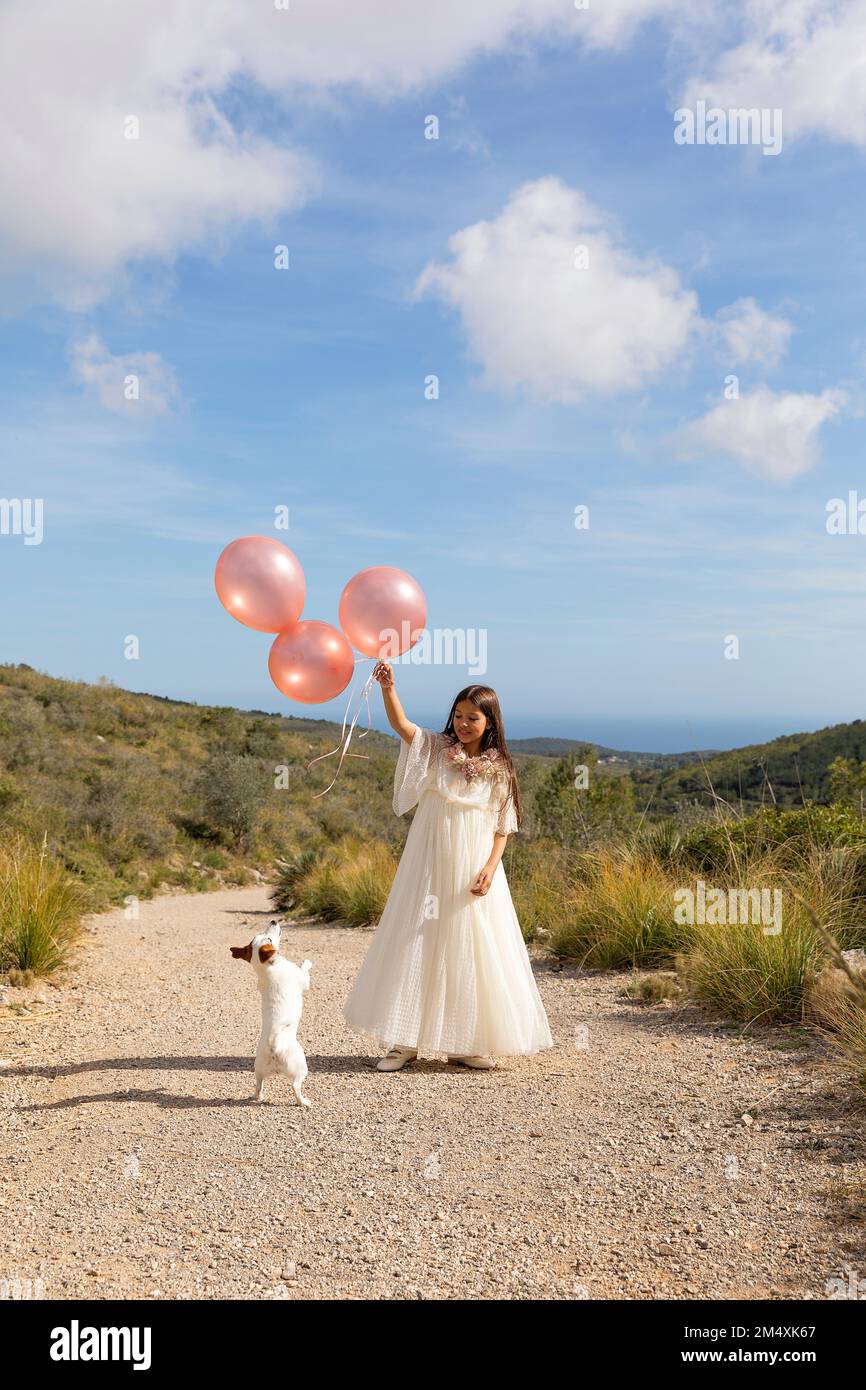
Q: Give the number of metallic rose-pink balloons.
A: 3